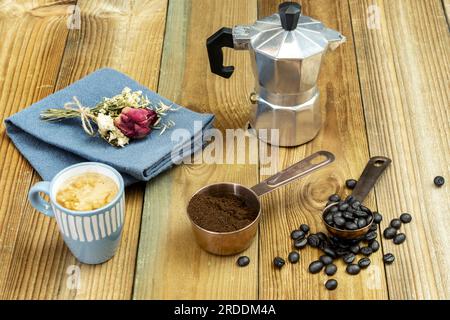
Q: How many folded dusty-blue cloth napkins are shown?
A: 1